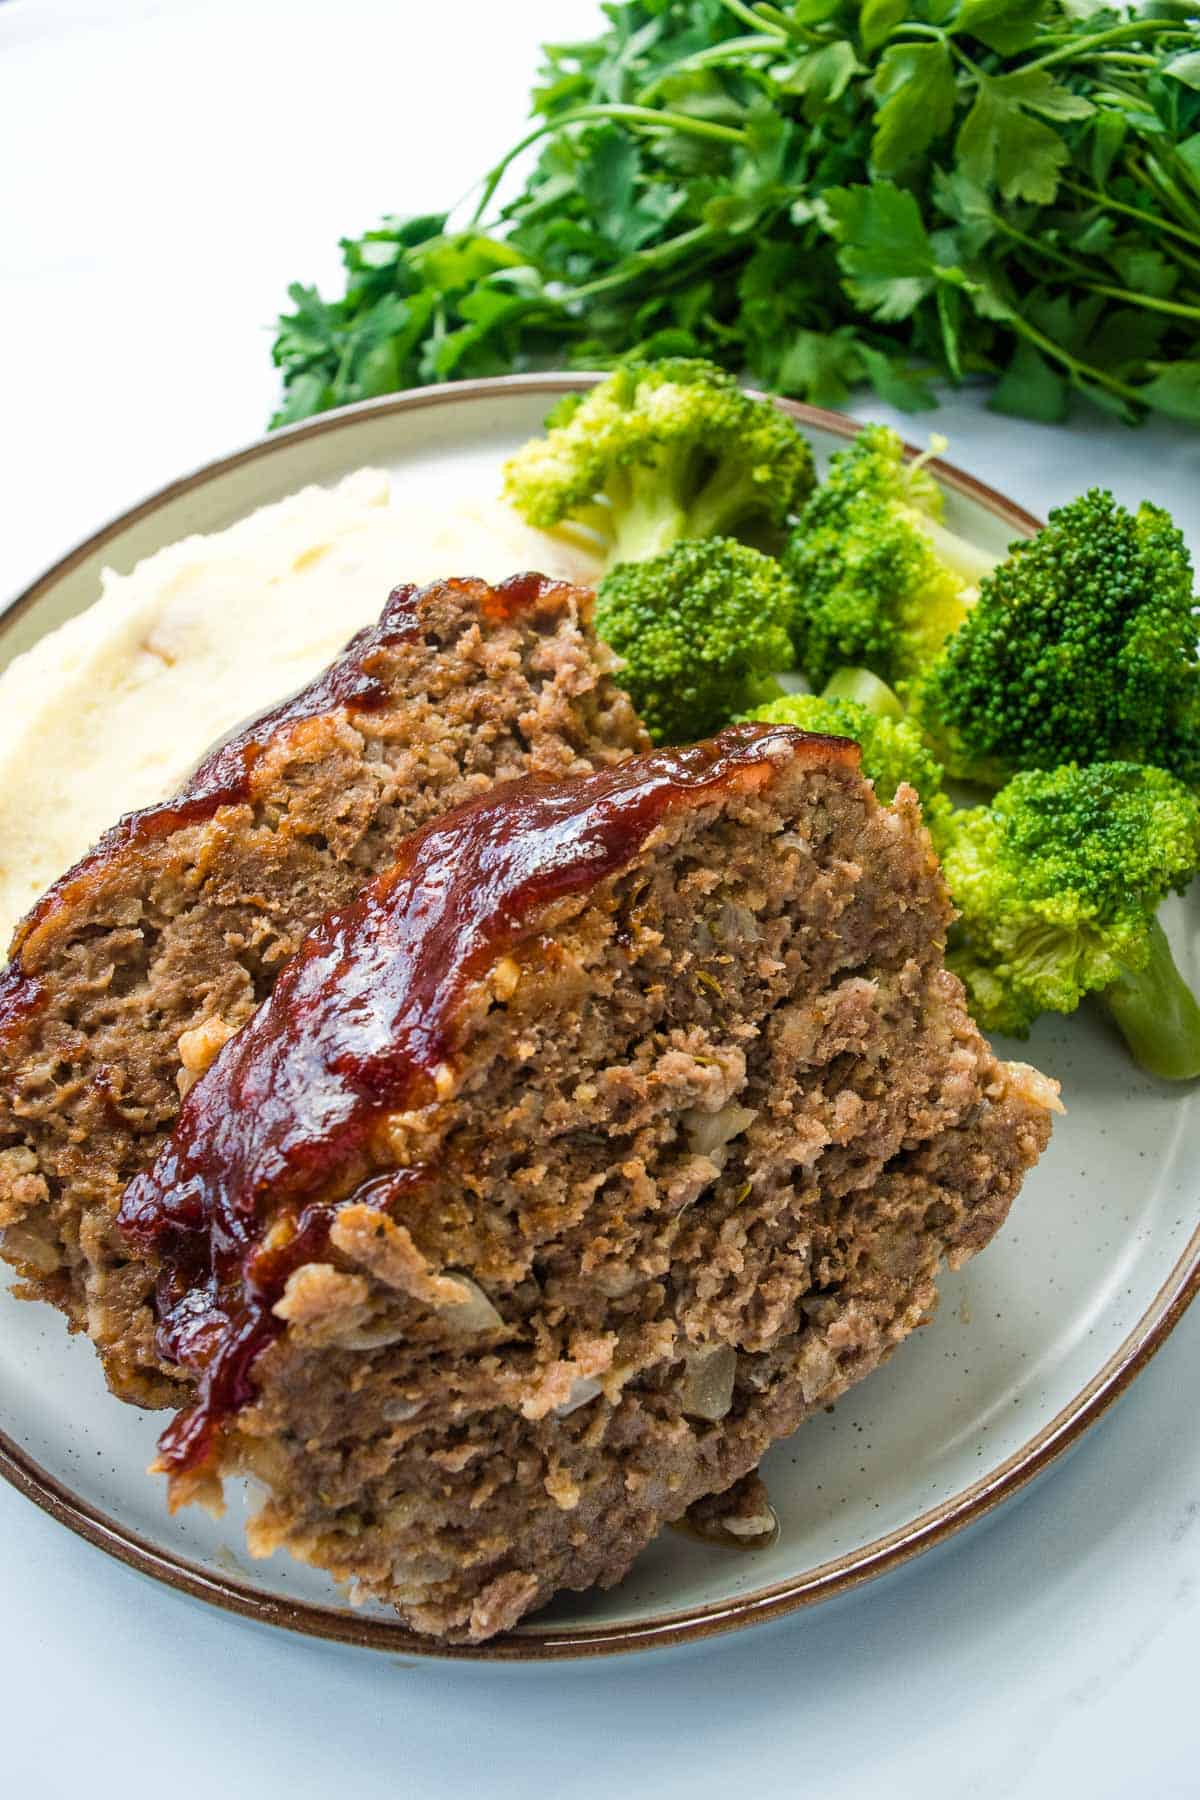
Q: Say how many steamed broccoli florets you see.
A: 6